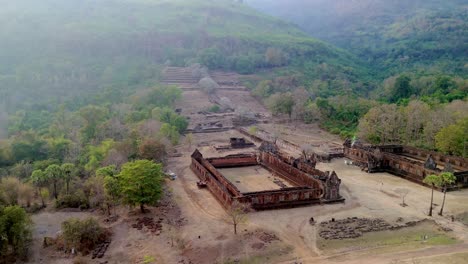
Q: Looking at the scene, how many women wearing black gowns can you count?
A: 0